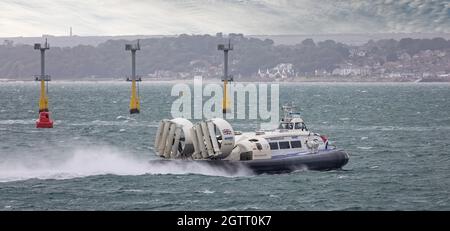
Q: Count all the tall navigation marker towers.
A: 3